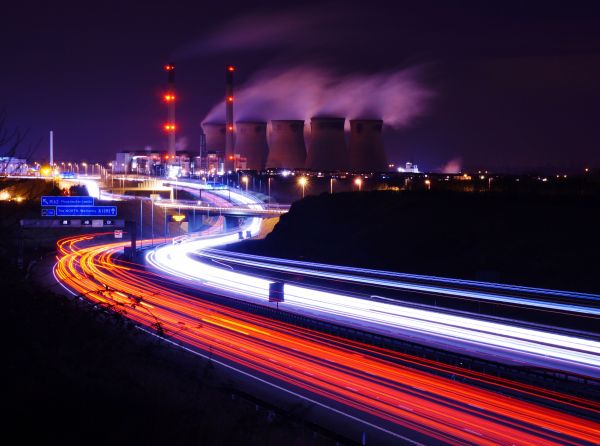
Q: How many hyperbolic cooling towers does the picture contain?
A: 5